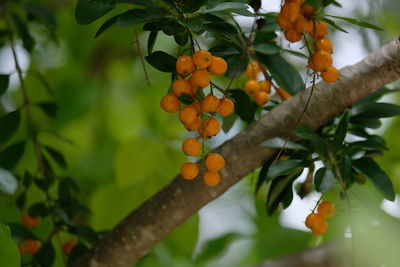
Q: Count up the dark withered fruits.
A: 2